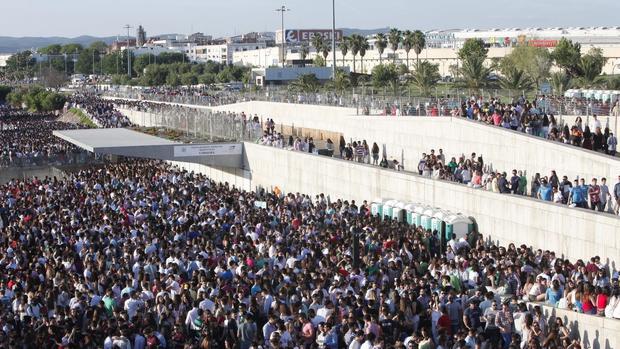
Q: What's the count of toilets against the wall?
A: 8